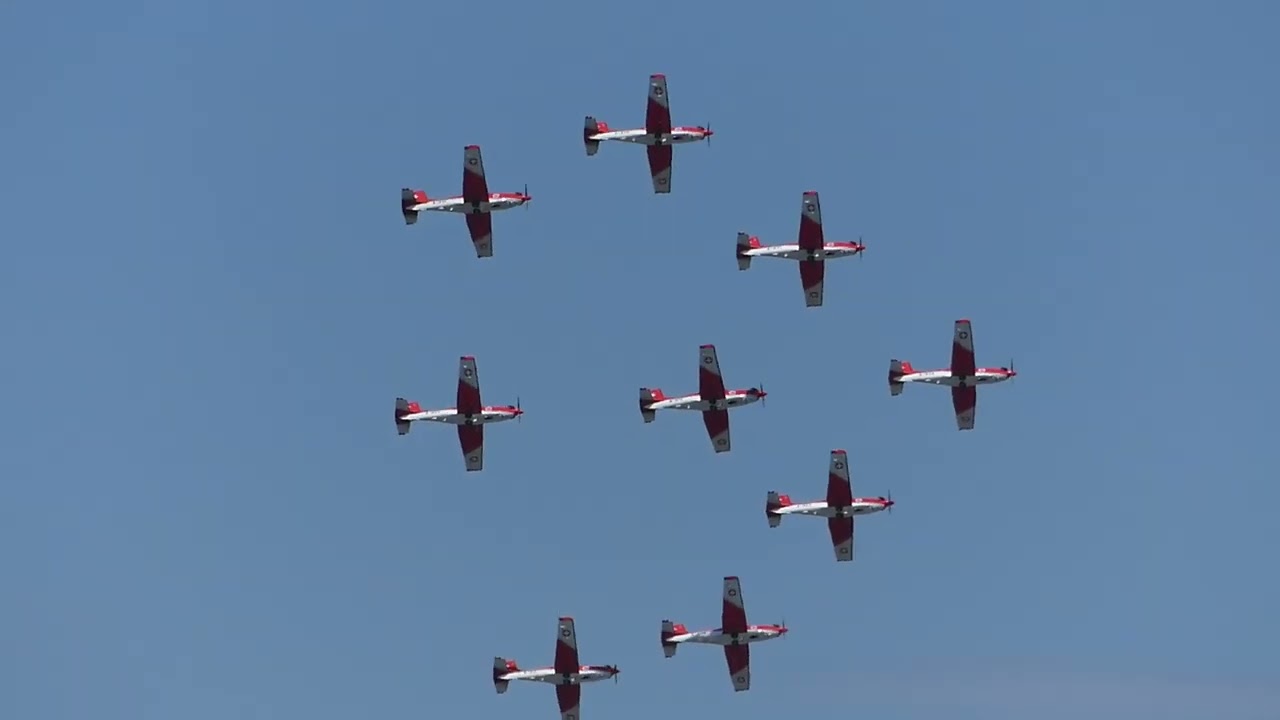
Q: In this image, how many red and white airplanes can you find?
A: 9